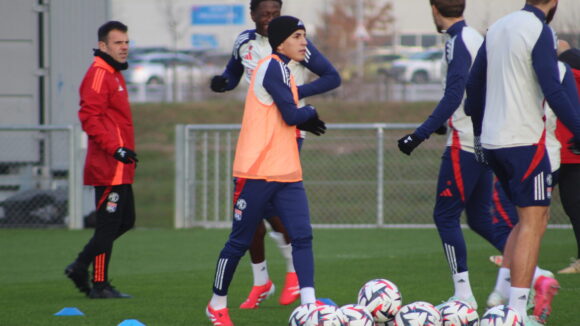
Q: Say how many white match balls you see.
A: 7